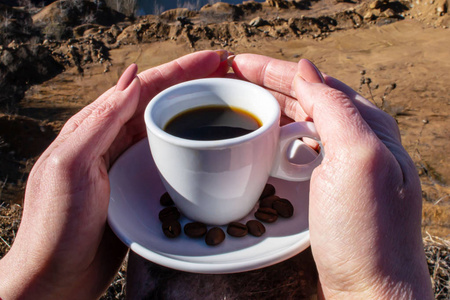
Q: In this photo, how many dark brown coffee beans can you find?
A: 11